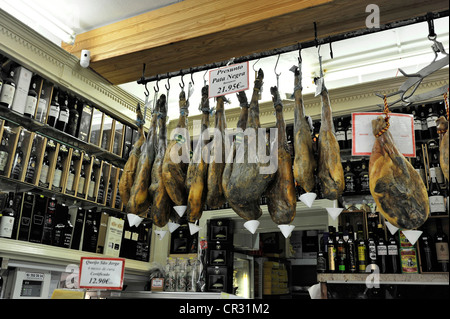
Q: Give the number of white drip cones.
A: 12